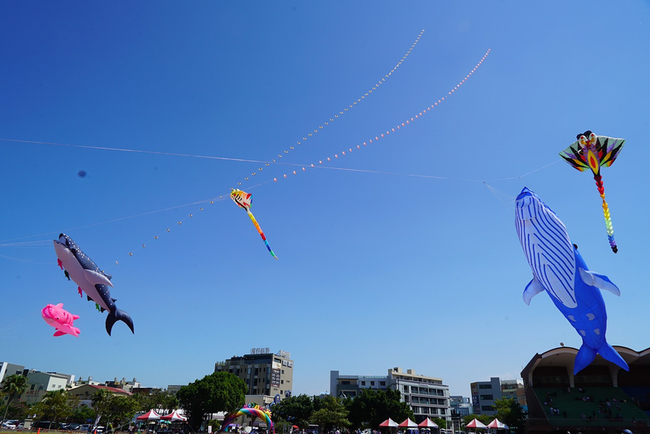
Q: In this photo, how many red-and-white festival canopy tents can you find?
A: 7